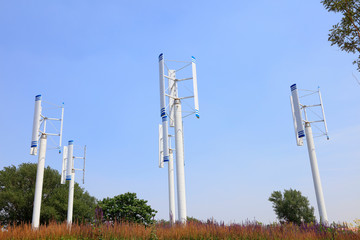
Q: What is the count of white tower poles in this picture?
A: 5